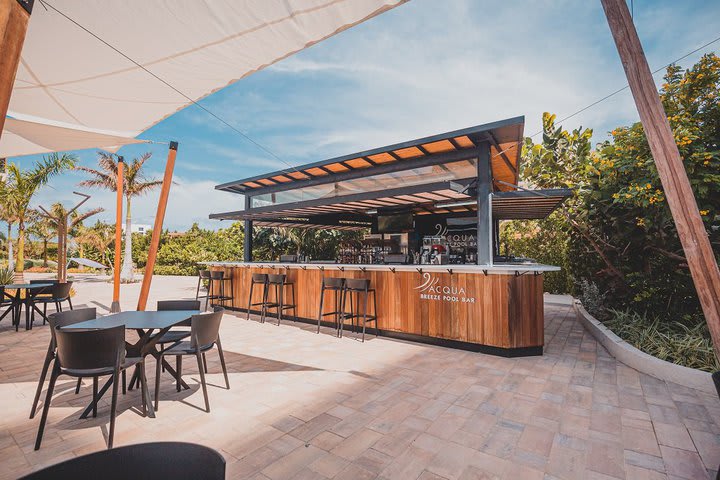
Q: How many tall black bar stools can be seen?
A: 6